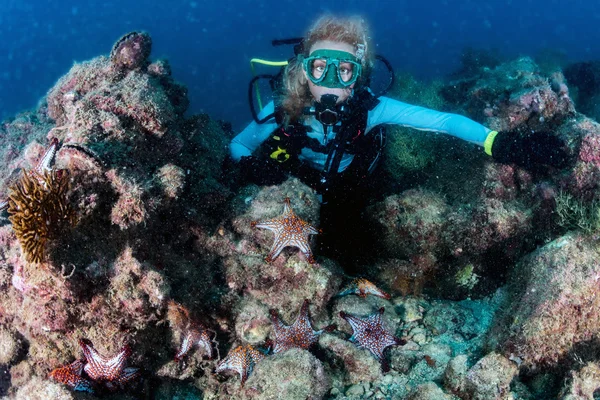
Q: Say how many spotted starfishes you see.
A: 9